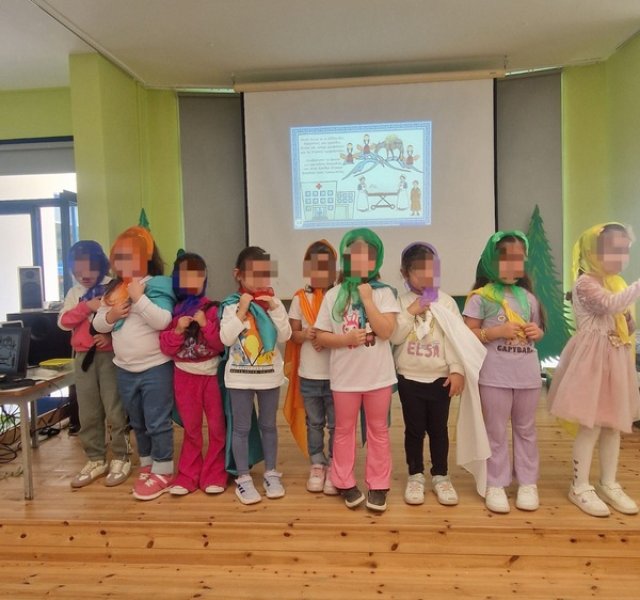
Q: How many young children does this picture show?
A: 9